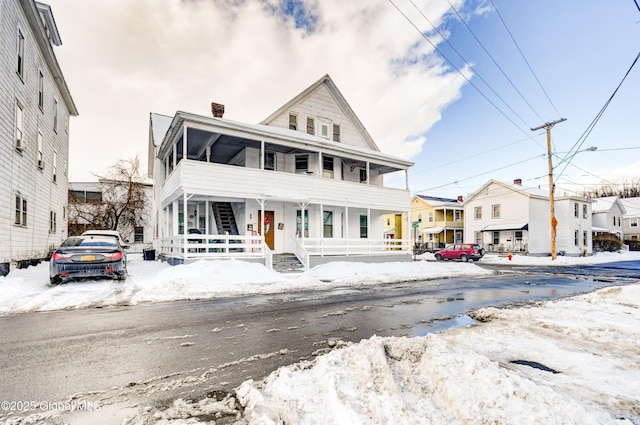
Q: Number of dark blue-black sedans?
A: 1